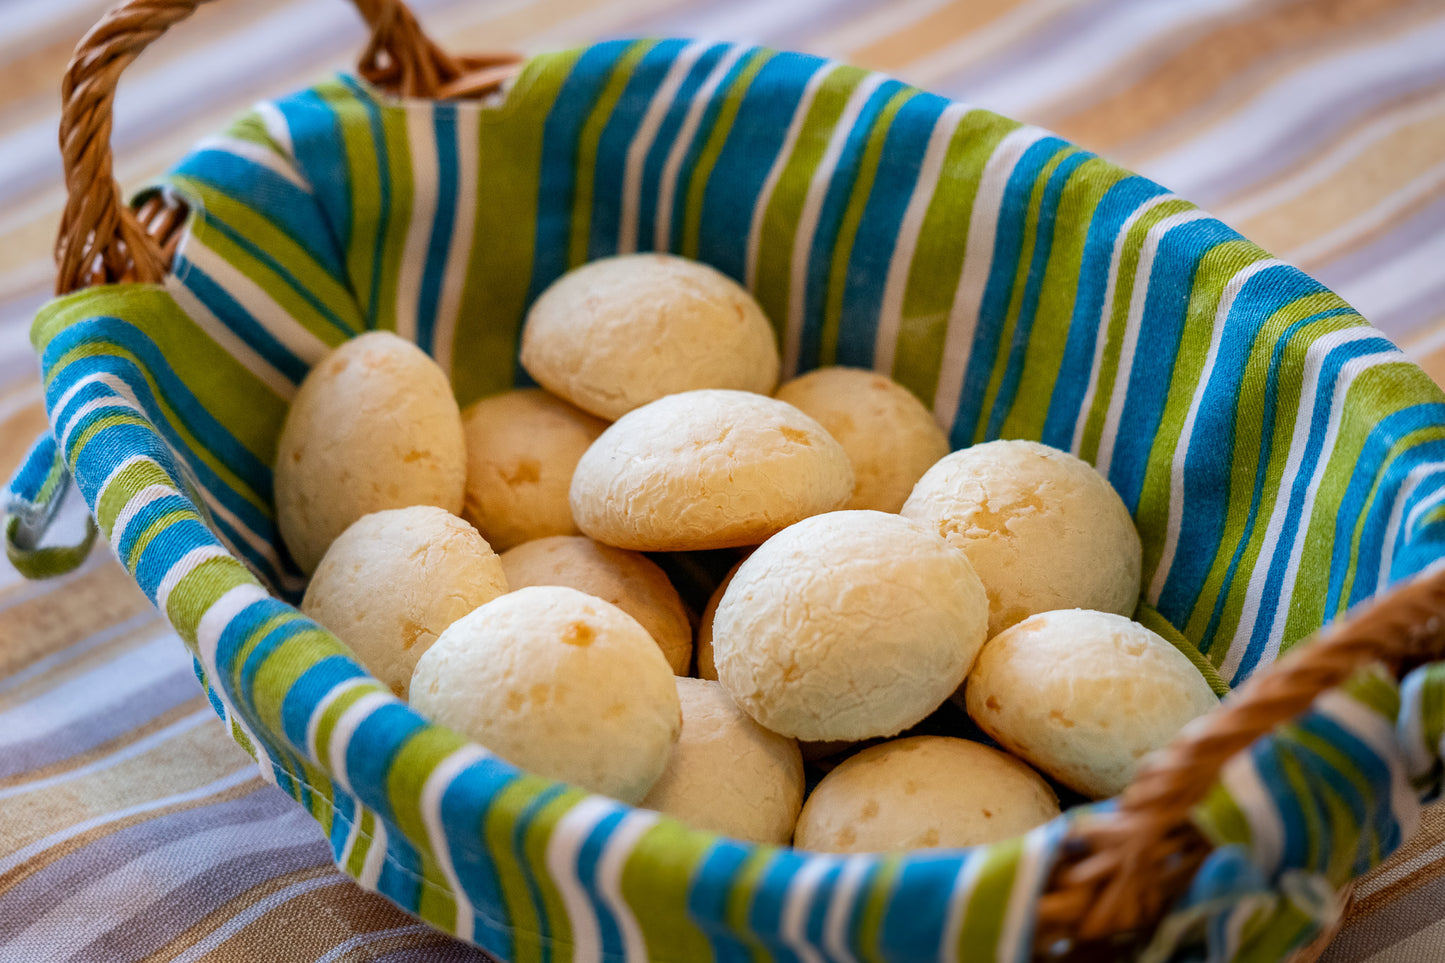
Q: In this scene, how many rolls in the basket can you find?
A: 14